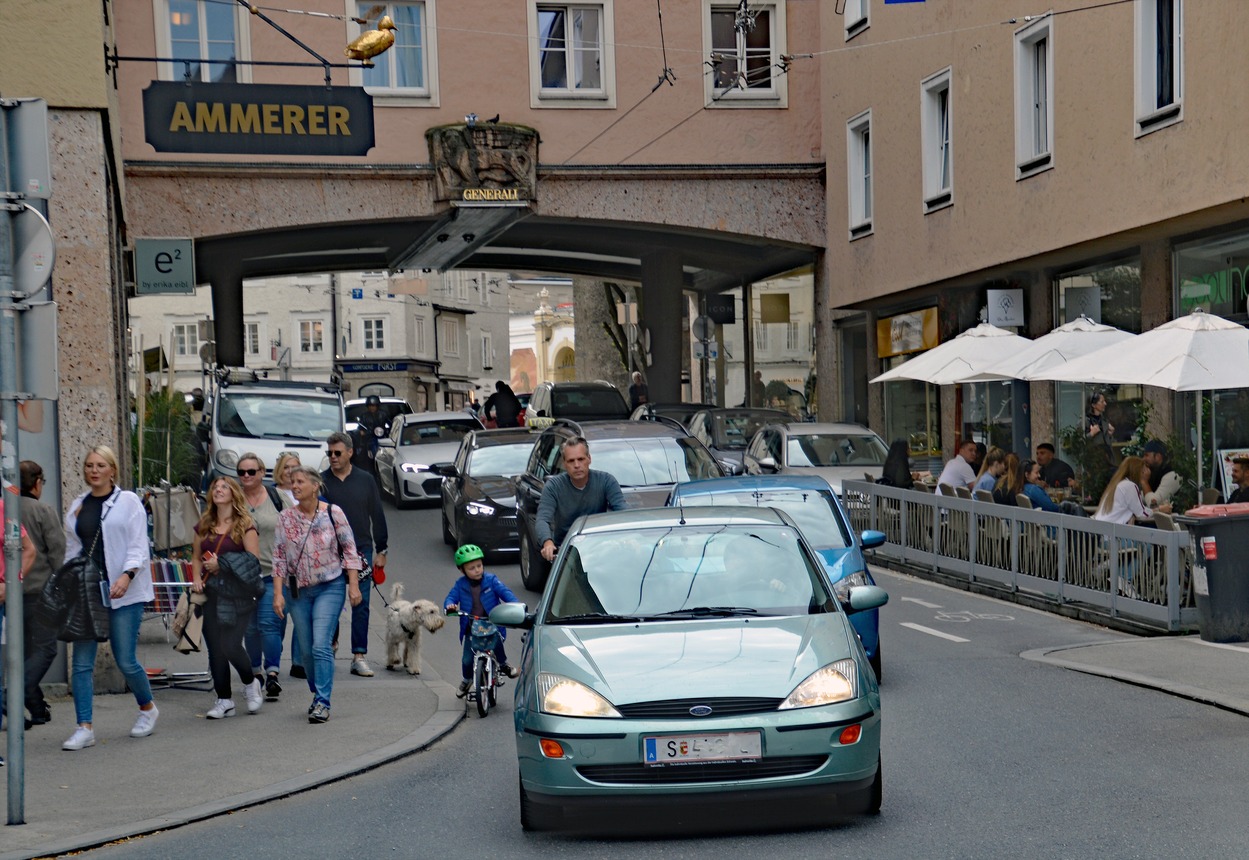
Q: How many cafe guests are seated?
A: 10